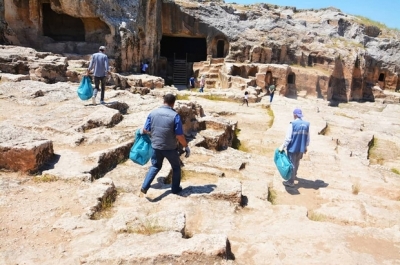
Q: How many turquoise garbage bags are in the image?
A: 3